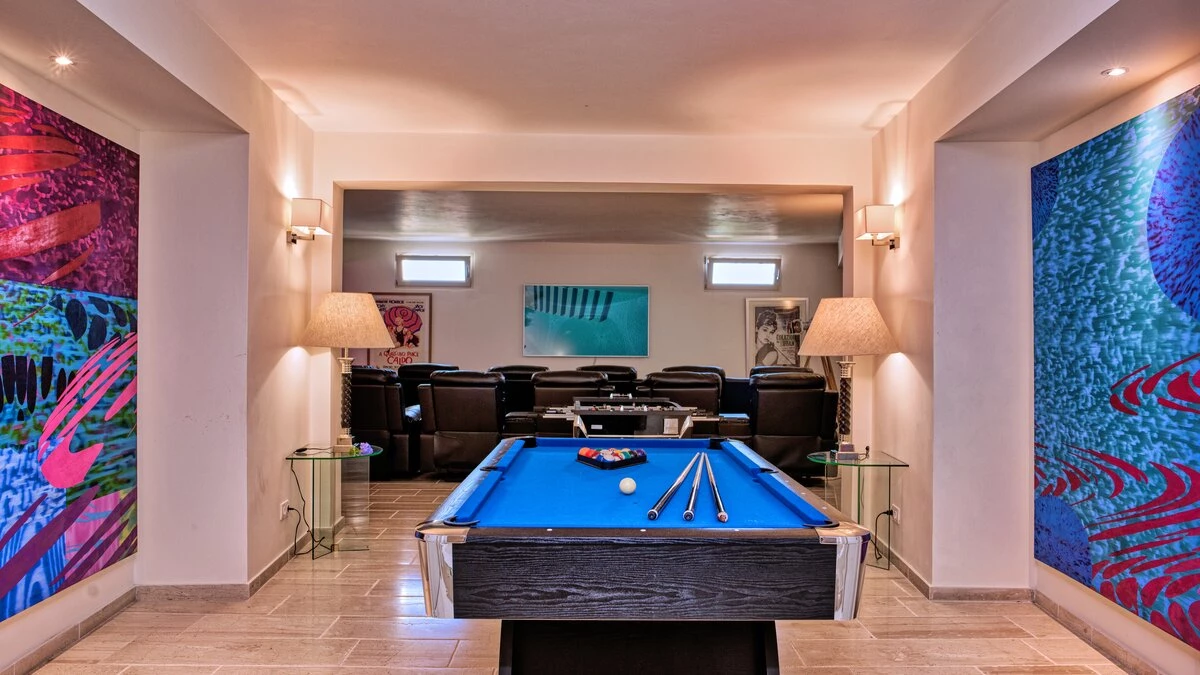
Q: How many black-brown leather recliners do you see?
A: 10